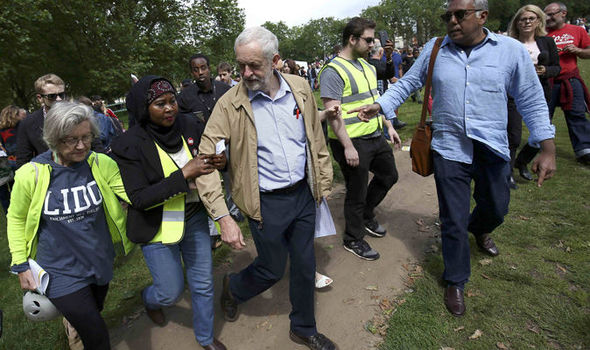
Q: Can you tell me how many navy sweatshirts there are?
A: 1